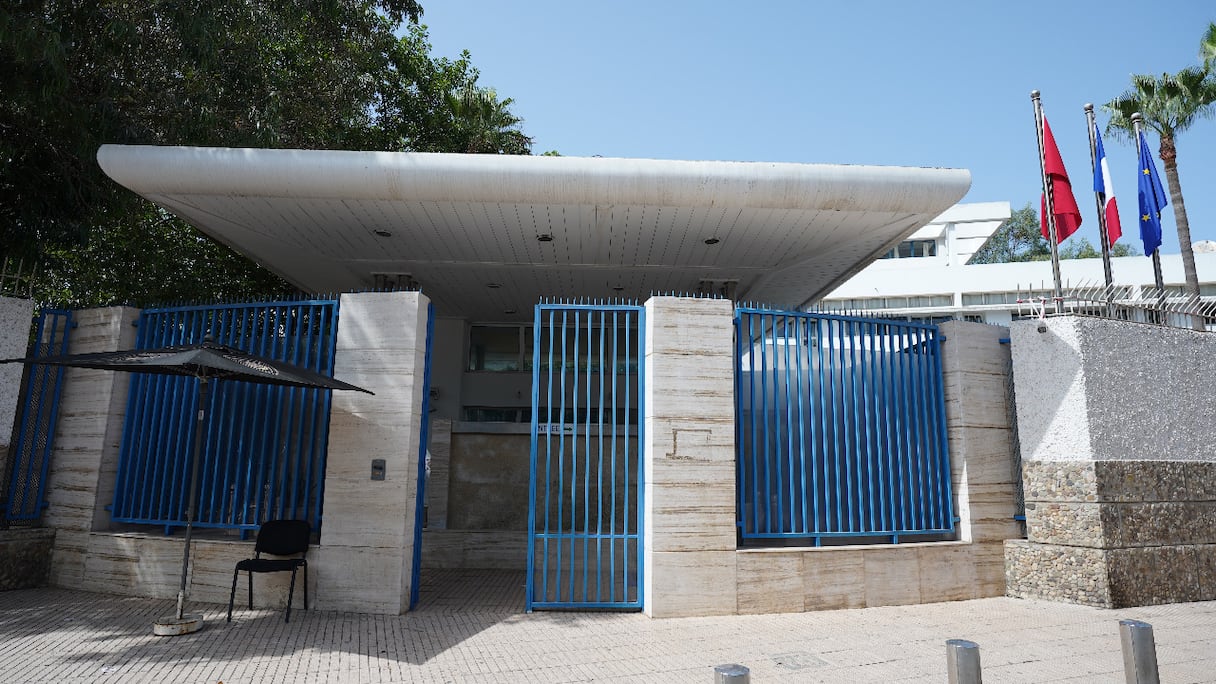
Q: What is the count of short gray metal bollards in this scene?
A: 3